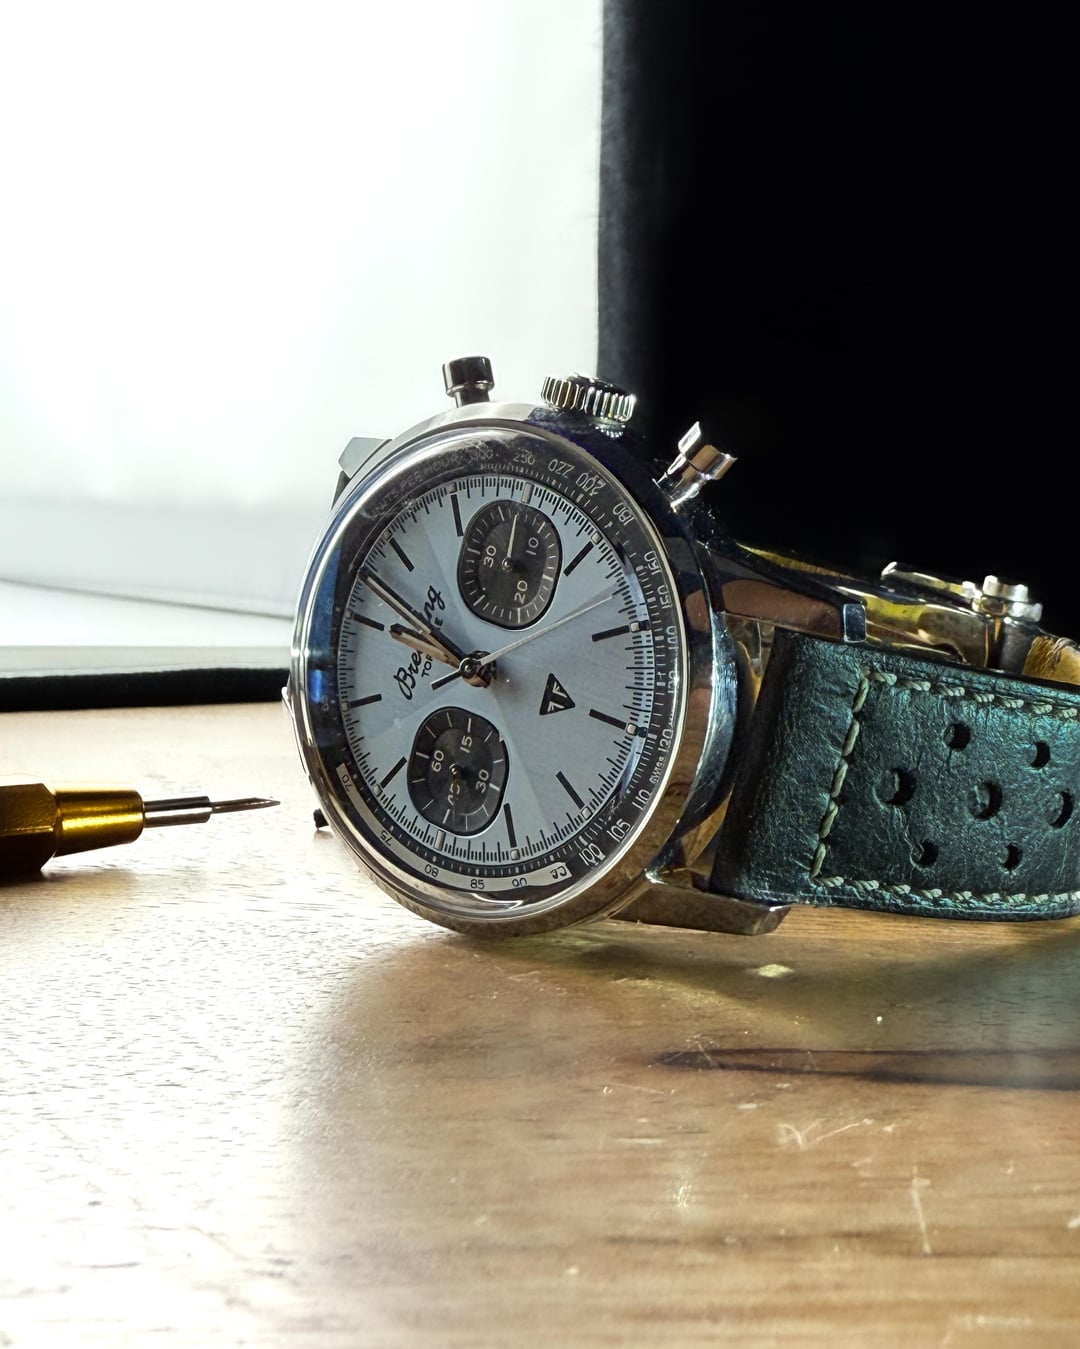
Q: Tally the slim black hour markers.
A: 10